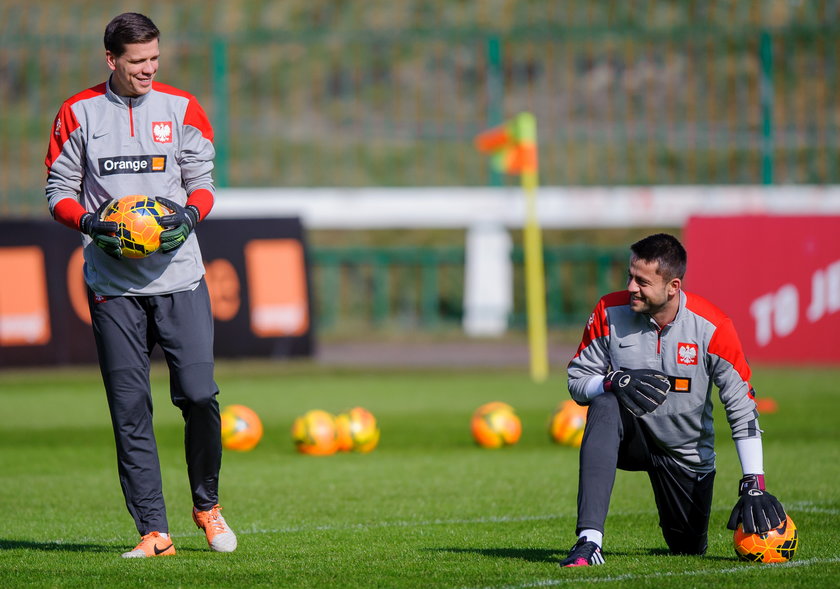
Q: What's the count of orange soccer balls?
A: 7